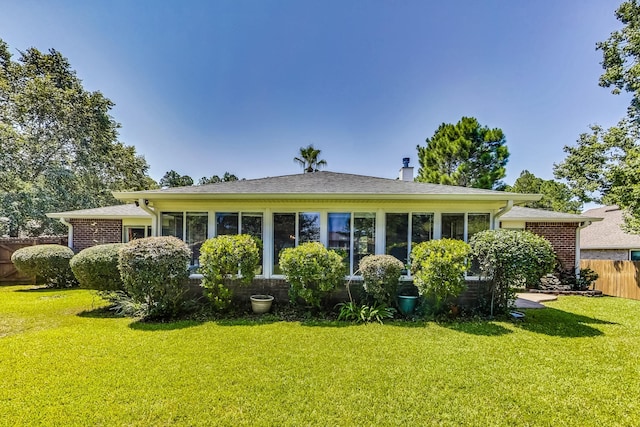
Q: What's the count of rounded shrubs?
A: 8